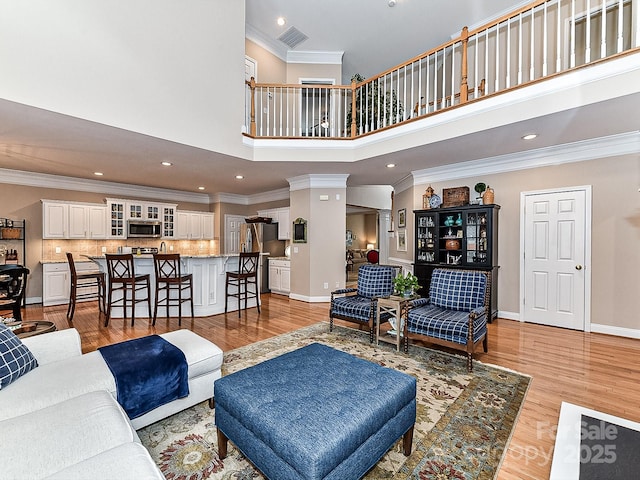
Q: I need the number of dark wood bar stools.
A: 4